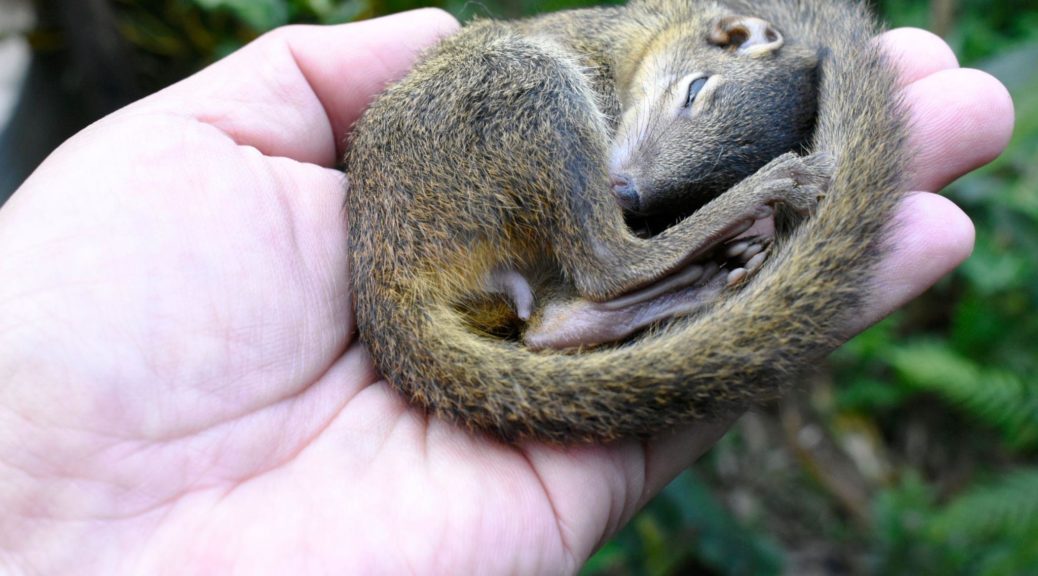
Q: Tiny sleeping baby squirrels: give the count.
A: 1